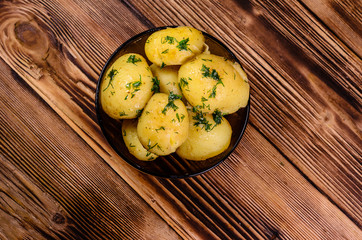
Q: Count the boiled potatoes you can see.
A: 7